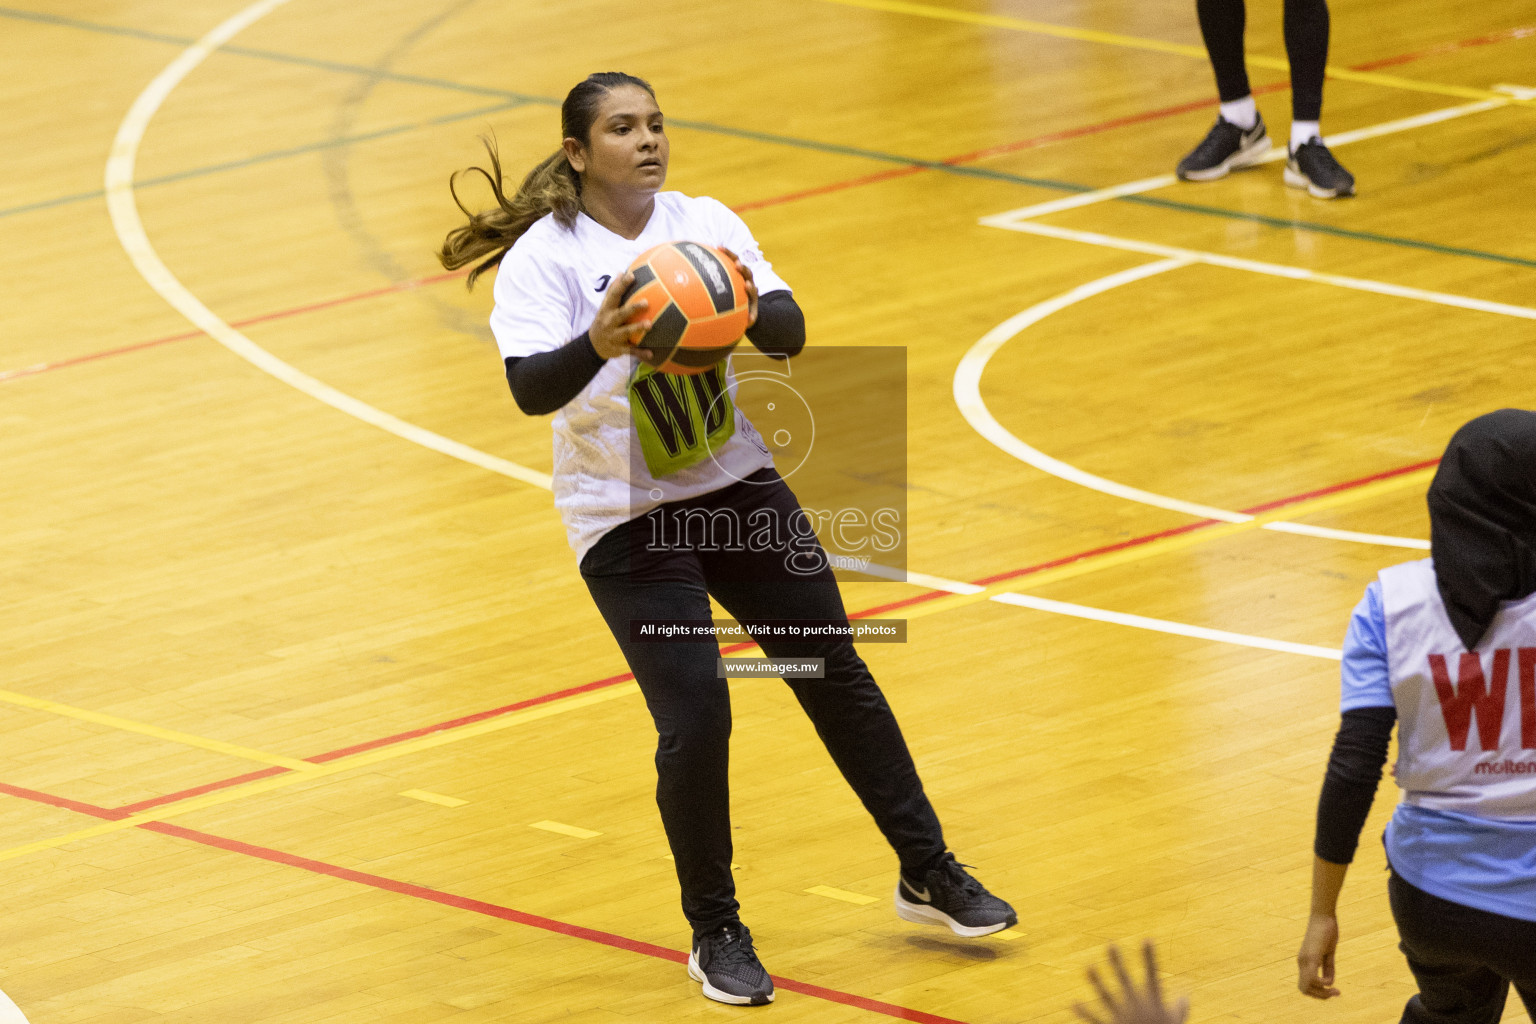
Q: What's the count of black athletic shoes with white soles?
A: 4